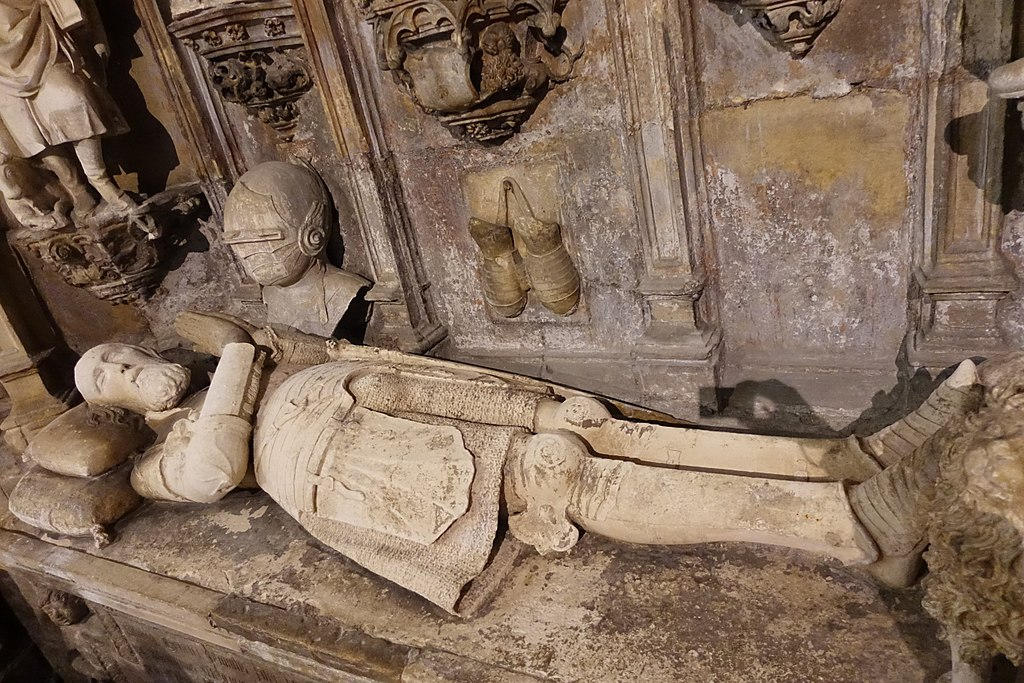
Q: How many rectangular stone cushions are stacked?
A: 2